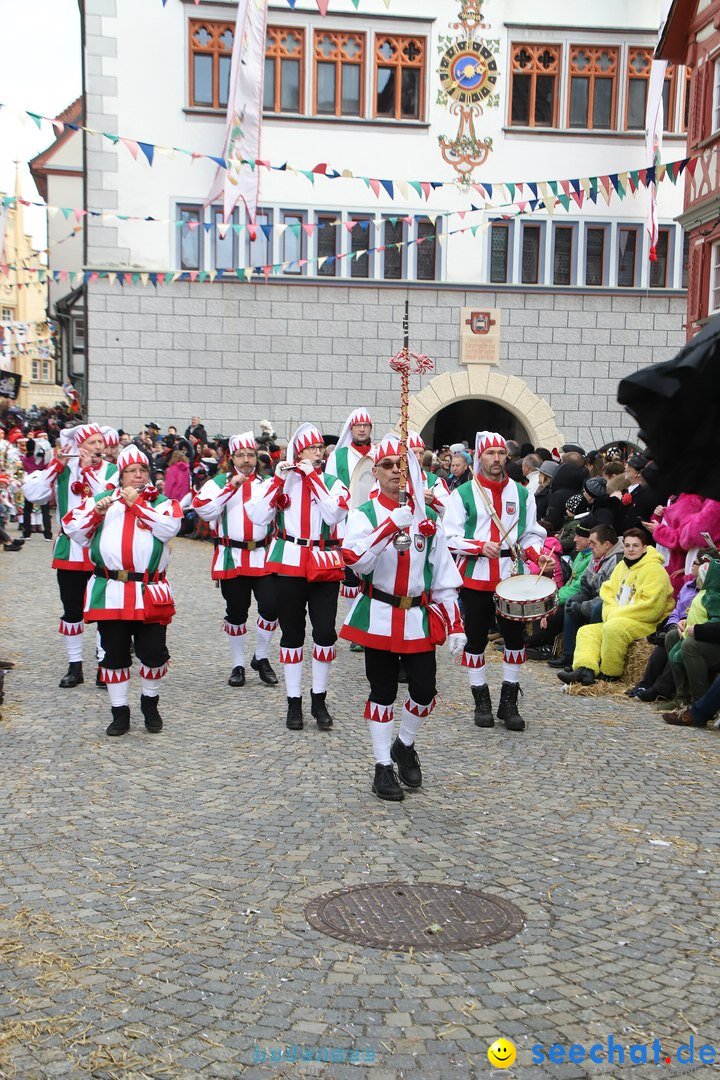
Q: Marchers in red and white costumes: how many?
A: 9